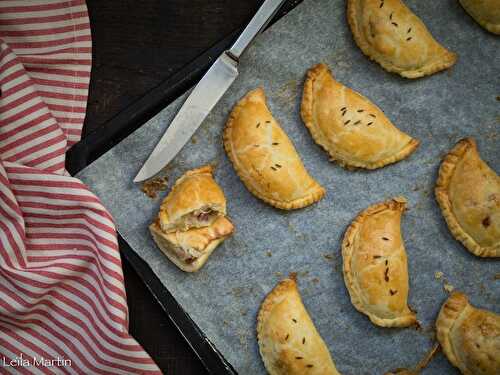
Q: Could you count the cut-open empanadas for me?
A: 1